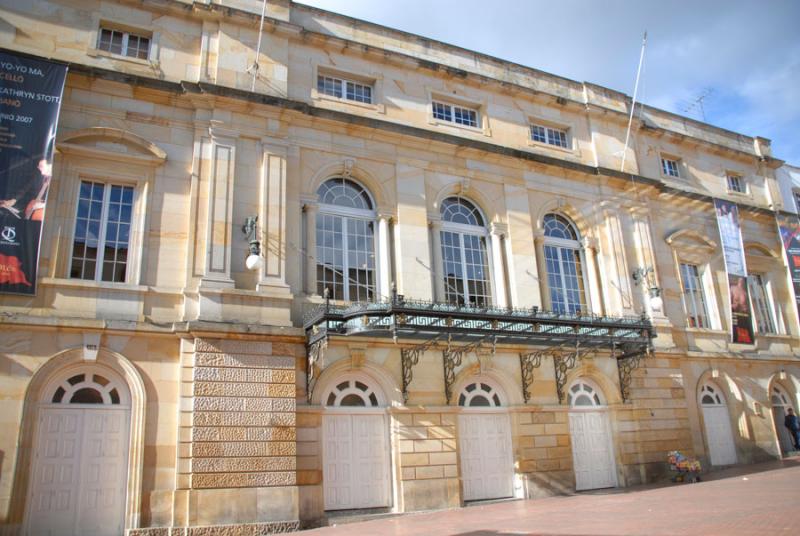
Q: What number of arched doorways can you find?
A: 6